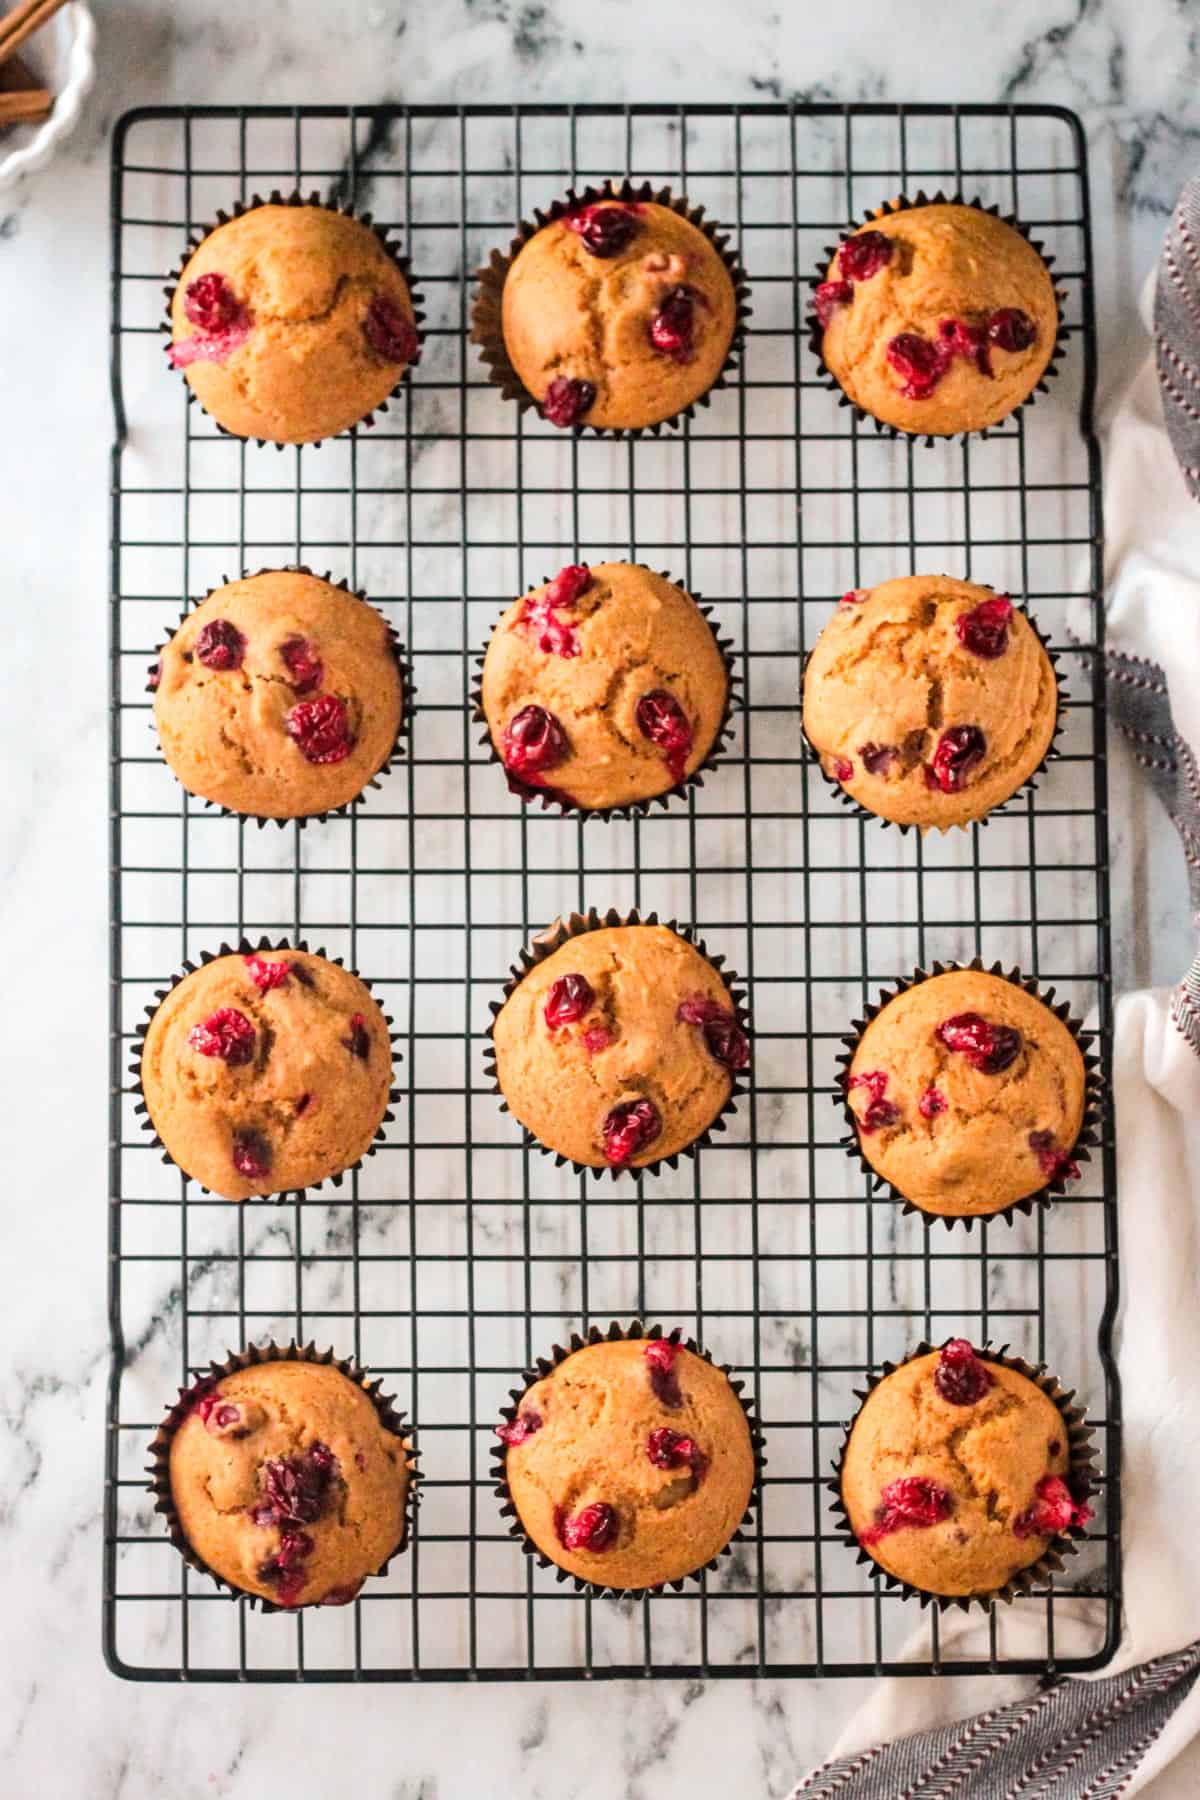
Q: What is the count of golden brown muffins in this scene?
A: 12